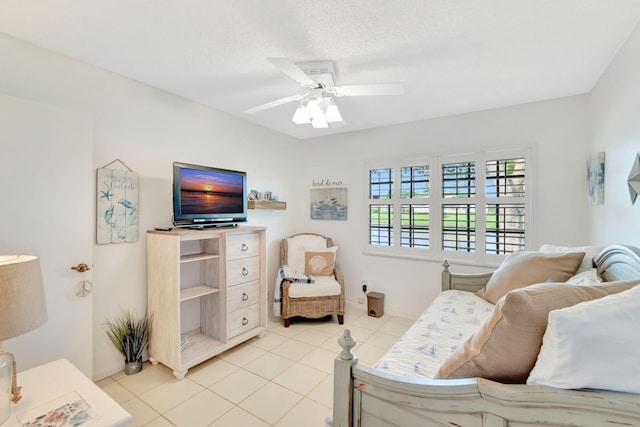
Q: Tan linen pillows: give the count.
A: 2